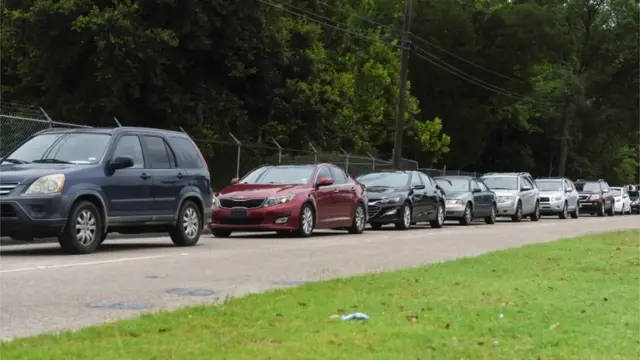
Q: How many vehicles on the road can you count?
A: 9